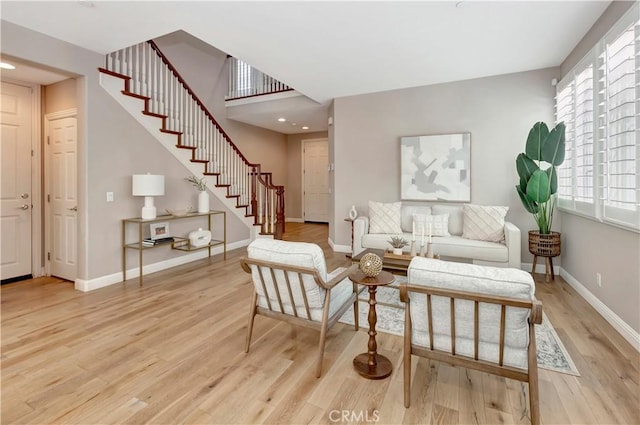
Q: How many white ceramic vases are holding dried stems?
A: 1